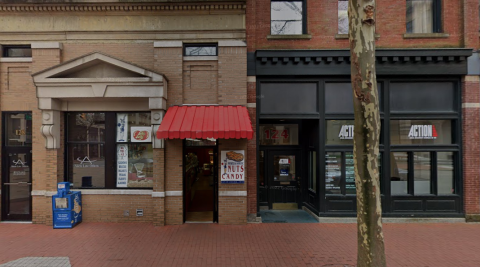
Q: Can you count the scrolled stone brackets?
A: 2